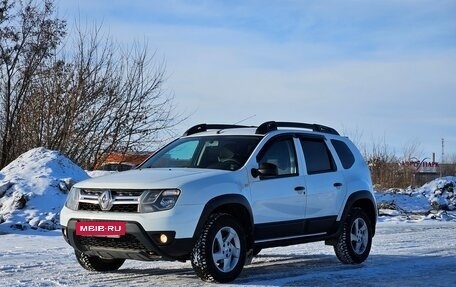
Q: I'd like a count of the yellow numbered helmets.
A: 0